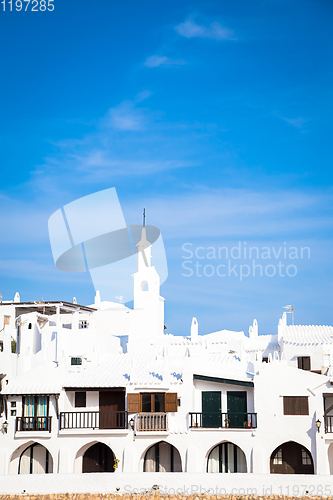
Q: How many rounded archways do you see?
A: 5